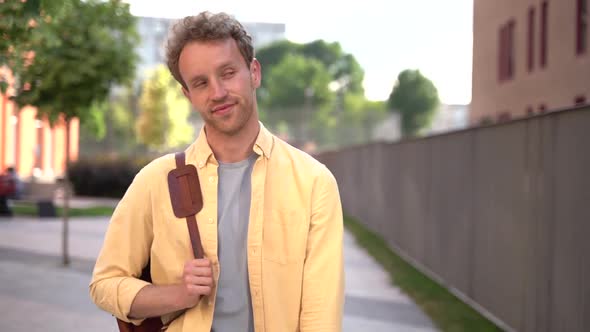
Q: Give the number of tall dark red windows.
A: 4